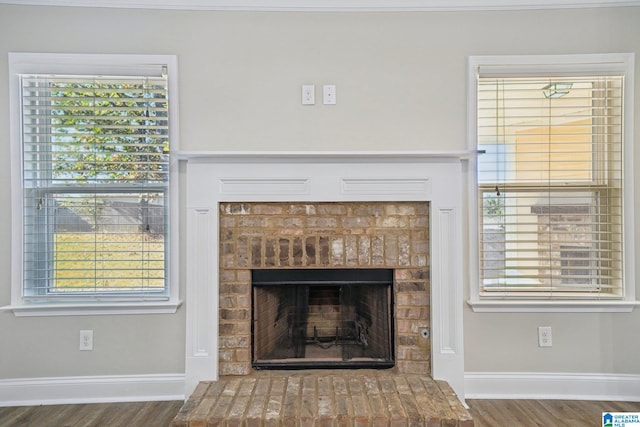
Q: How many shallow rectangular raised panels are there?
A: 4